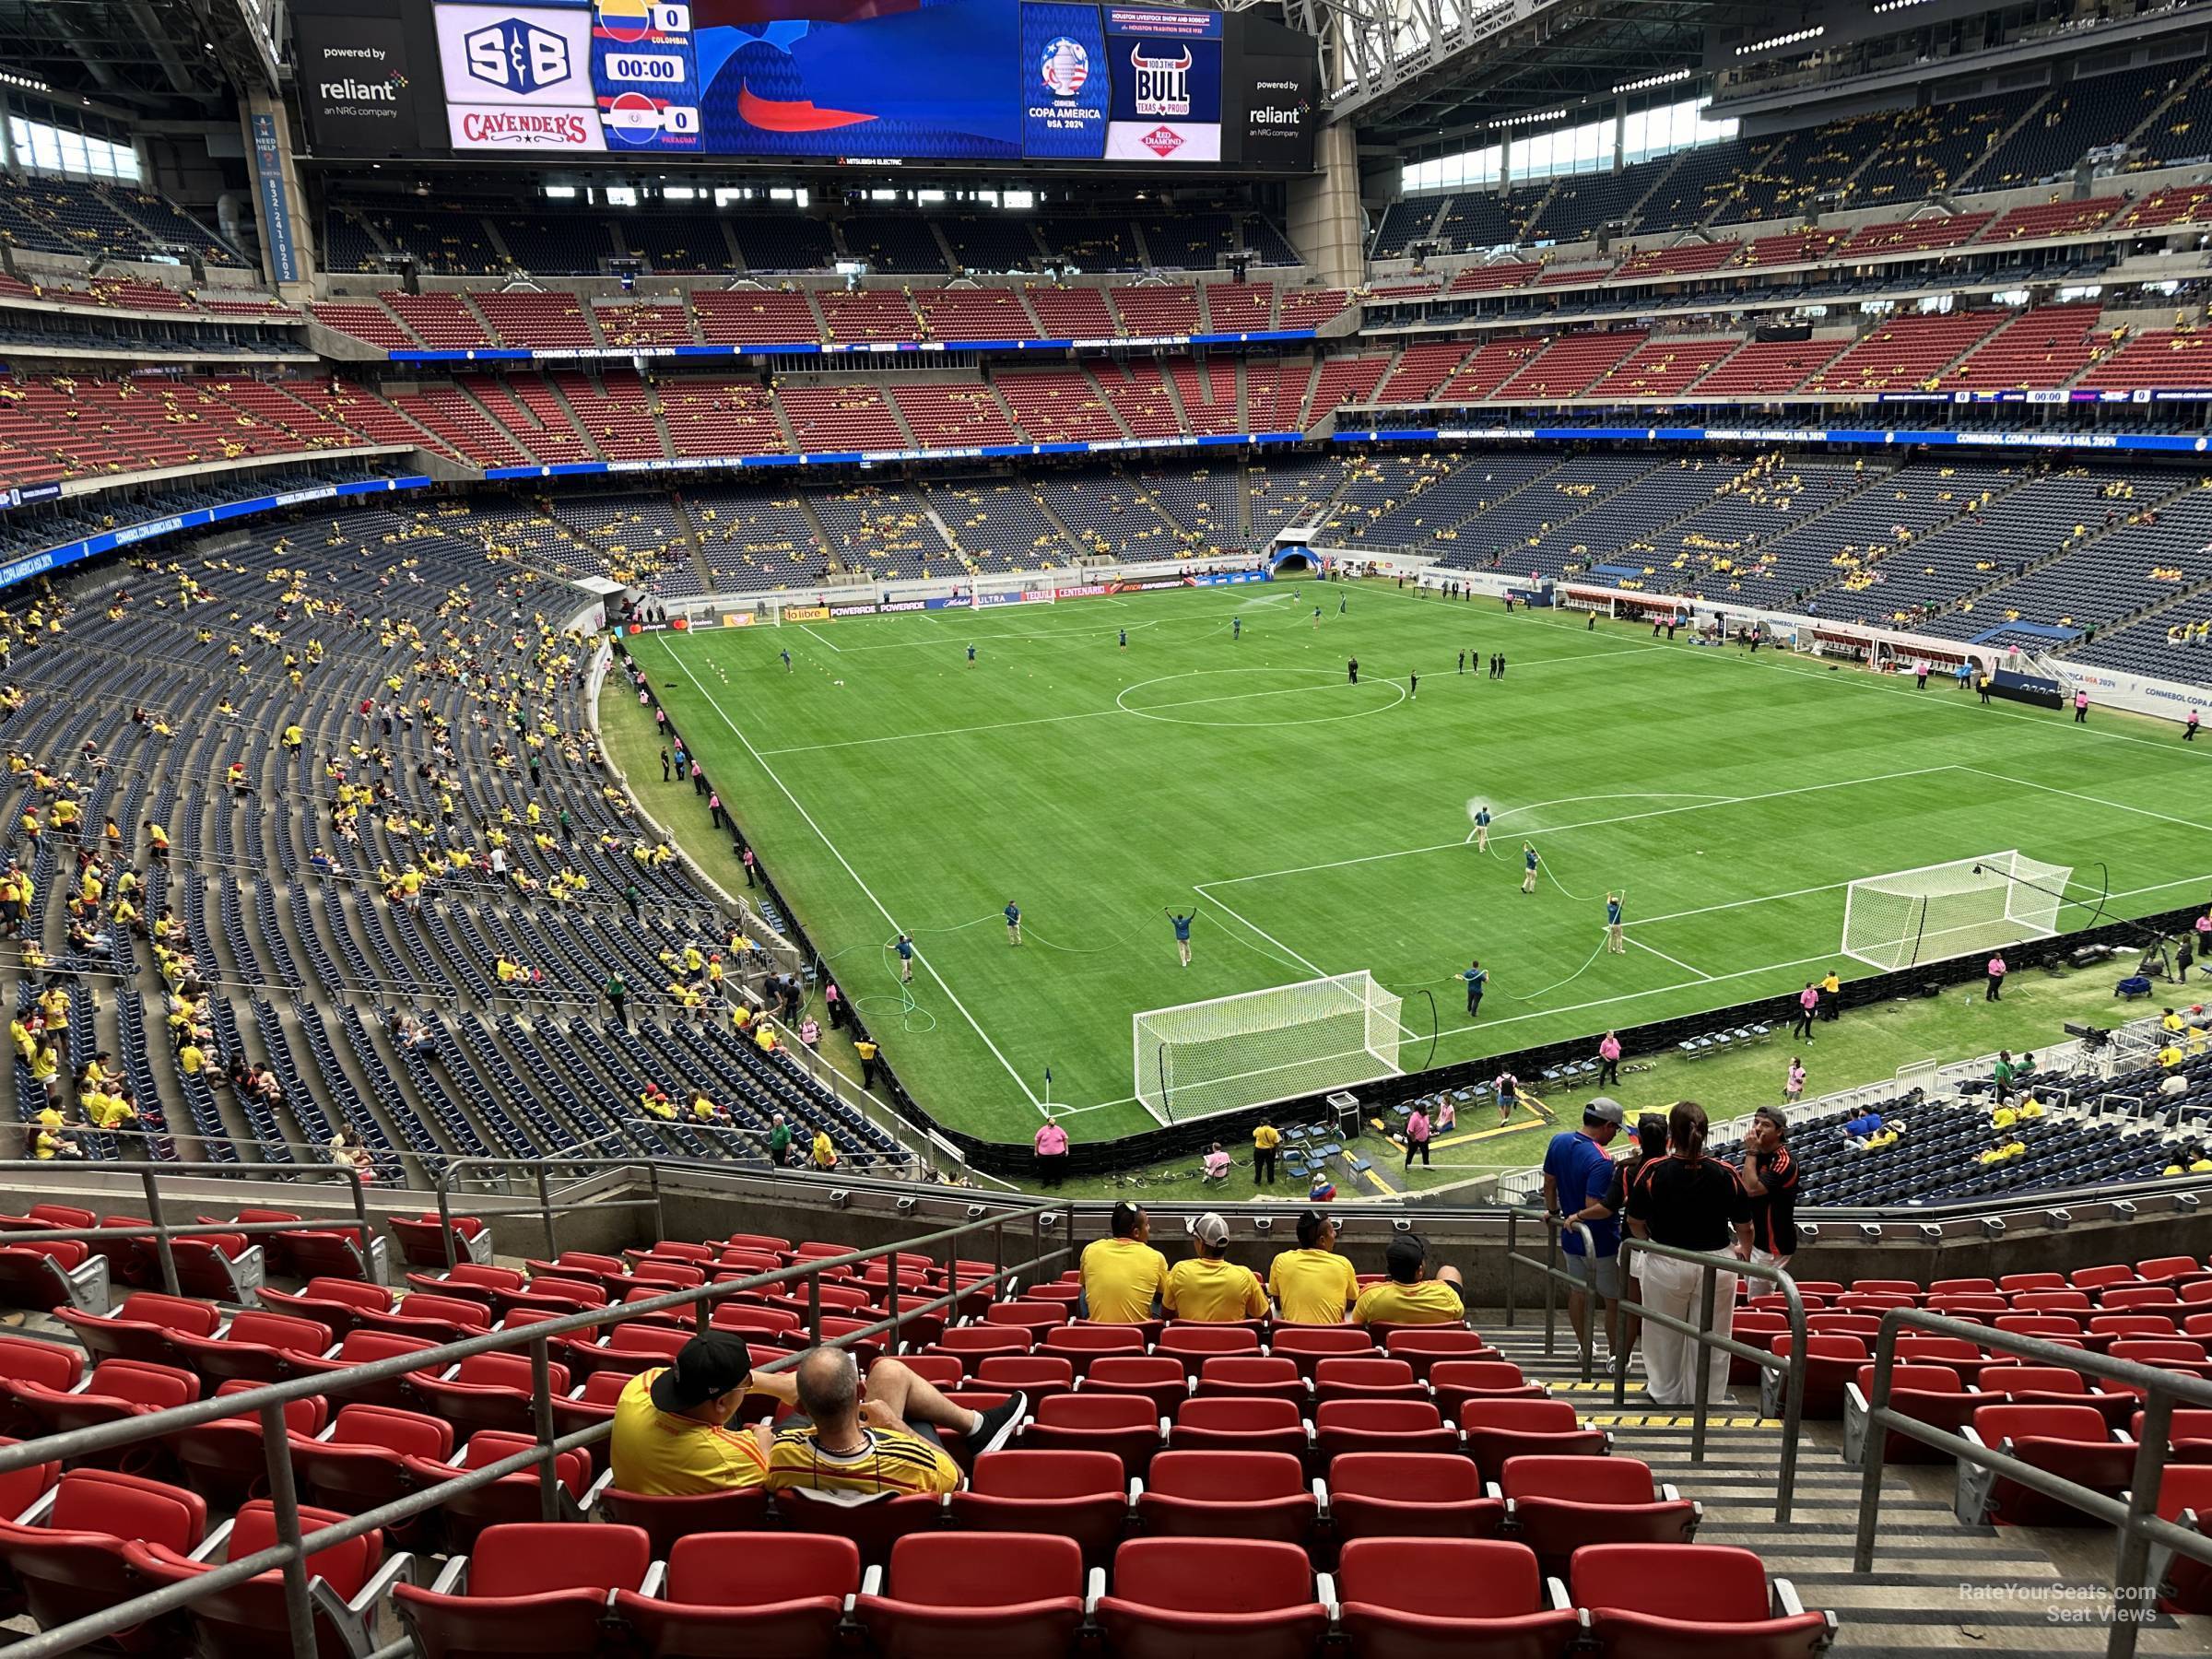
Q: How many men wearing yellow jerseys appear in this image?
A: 6